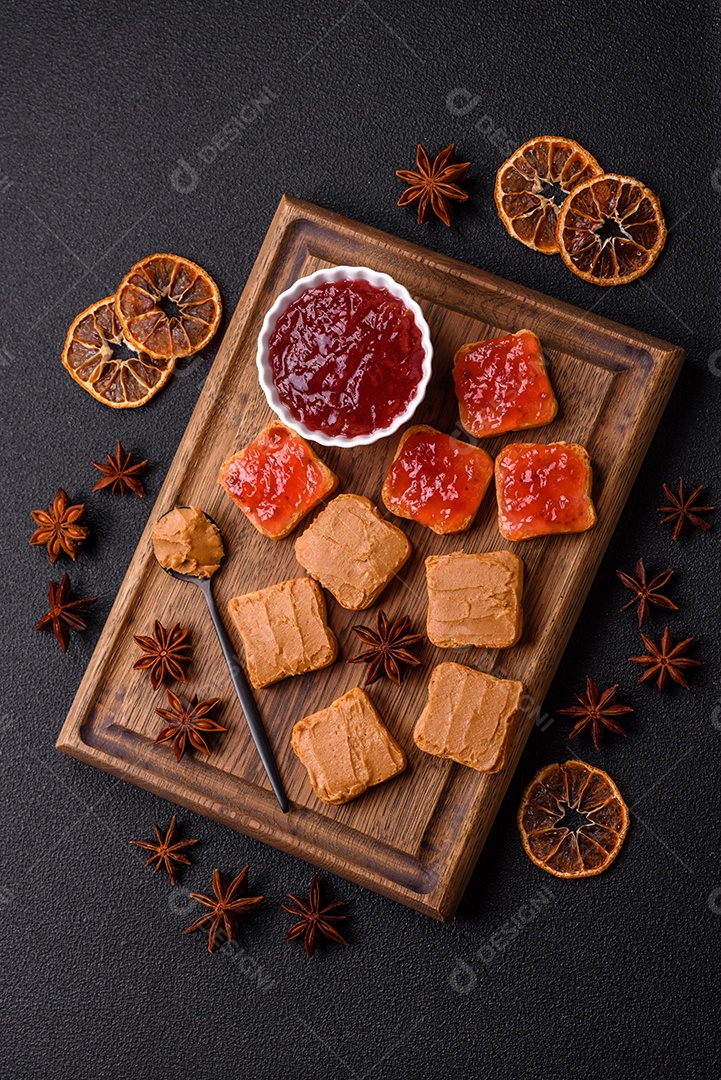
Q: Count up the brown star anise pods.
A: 14